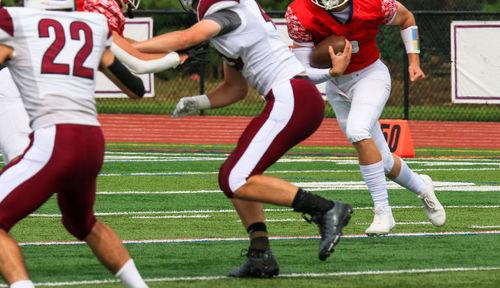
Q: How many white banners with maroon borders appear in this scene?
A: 3